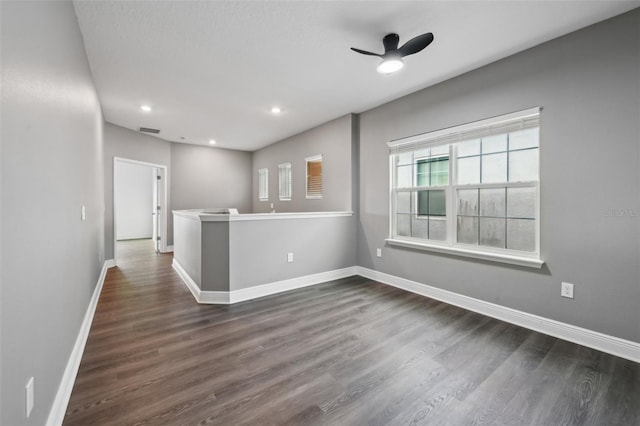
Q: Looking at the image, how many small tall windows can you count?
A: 3